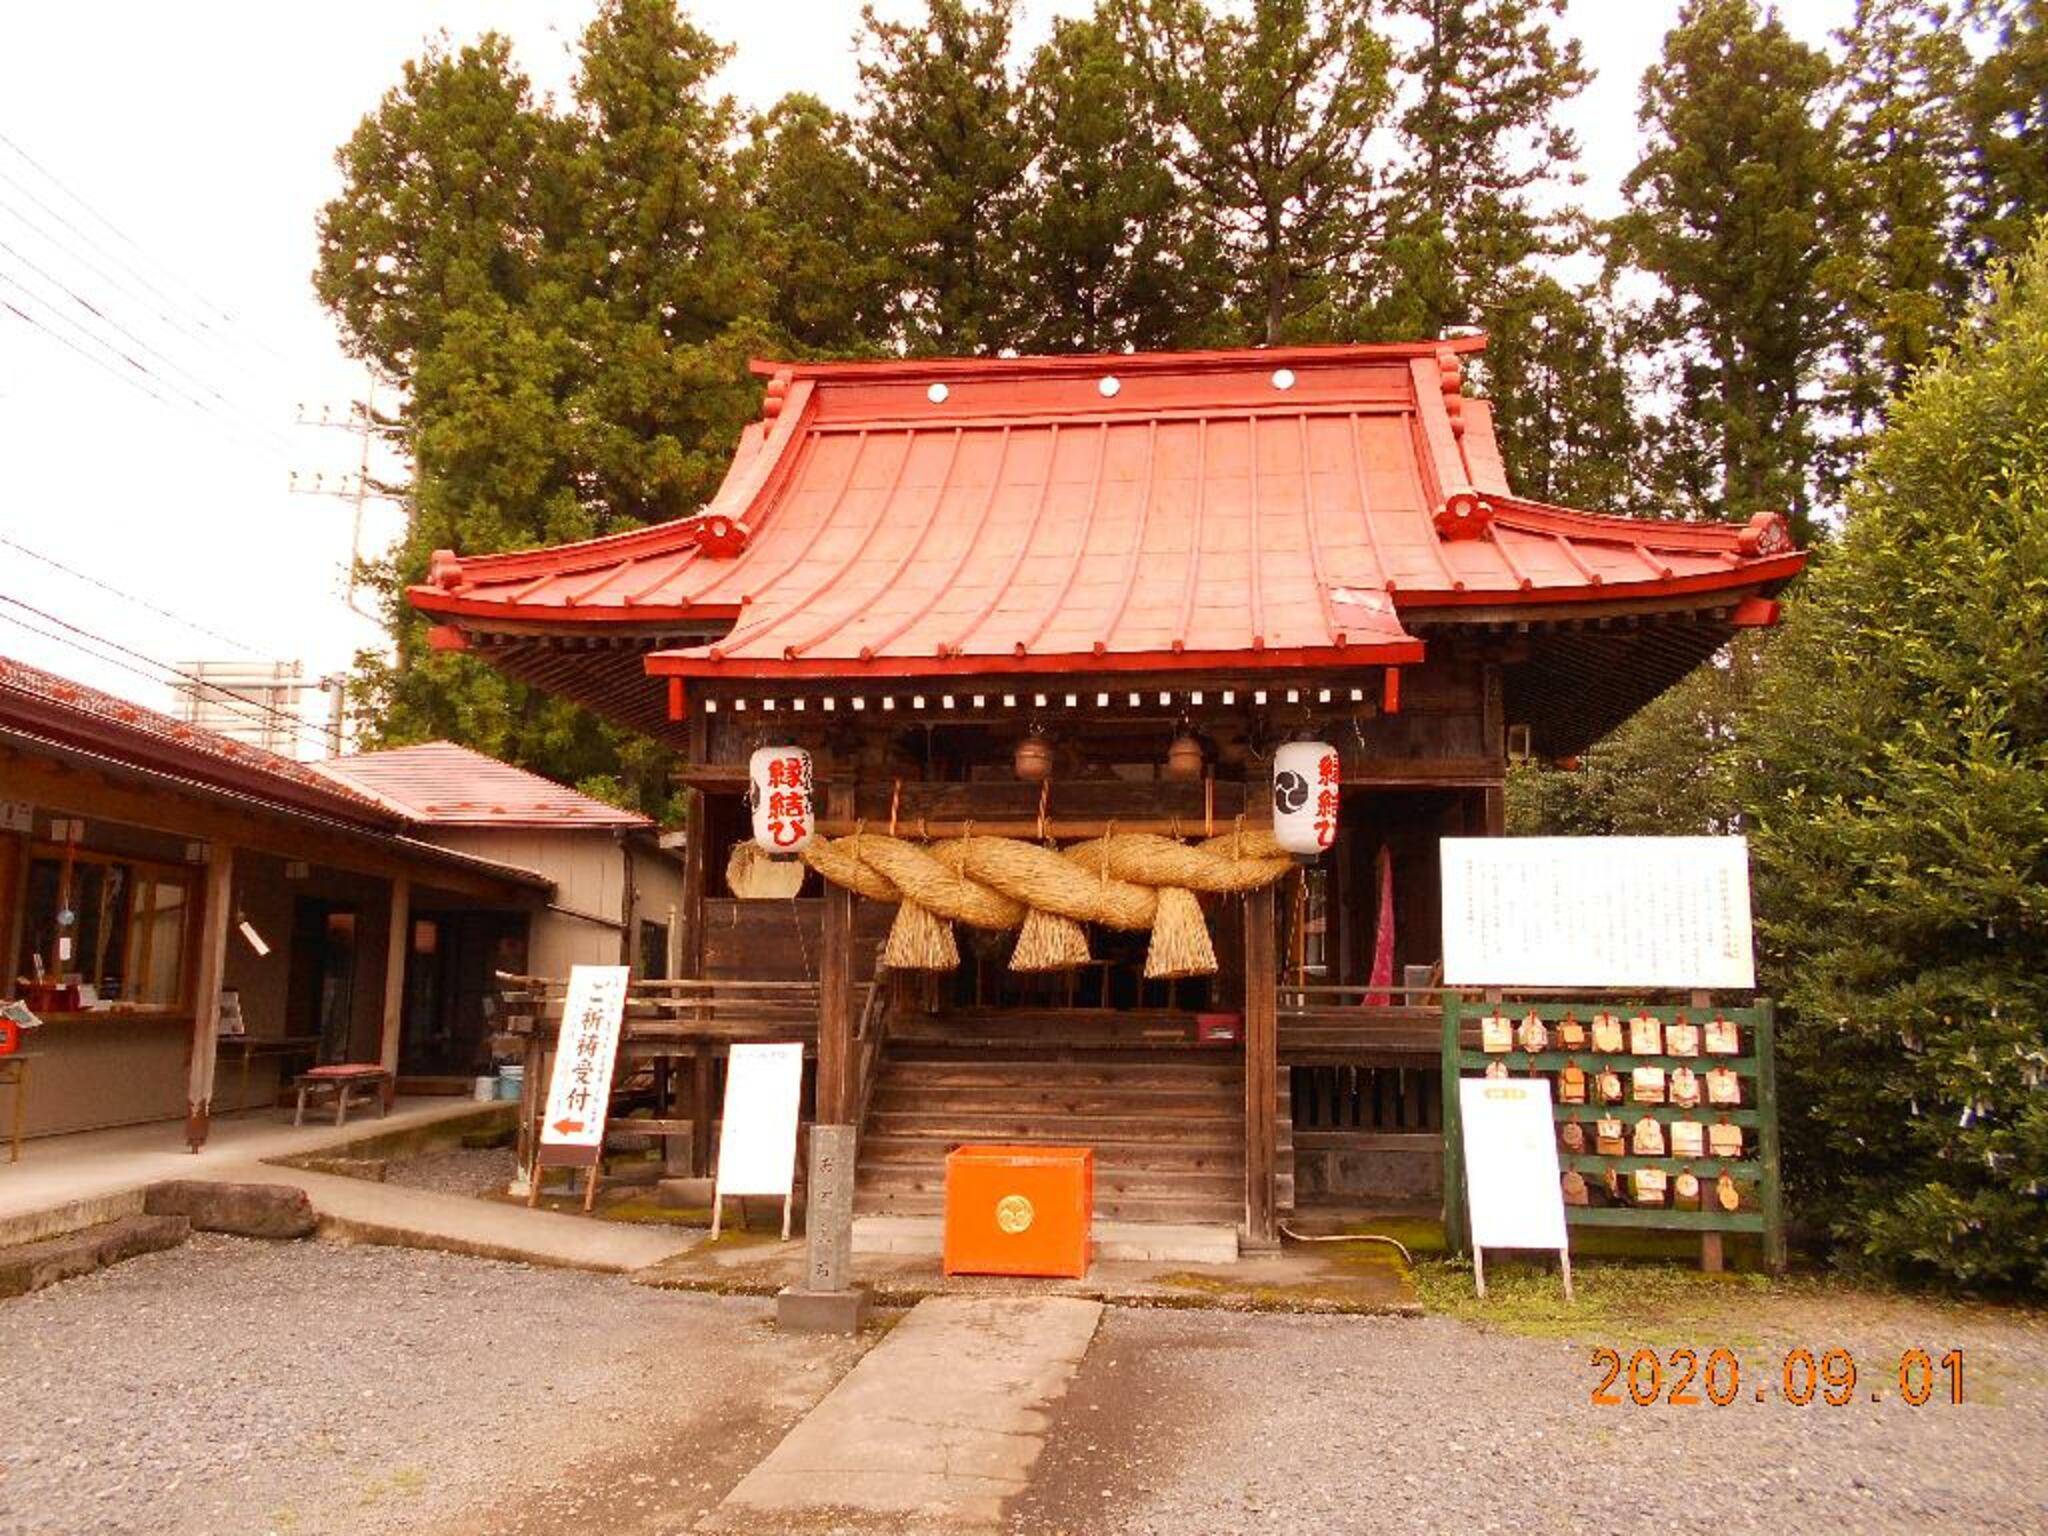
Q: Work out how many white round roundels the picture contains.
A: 3